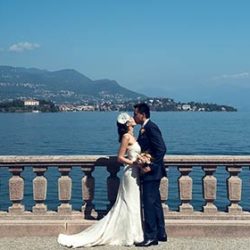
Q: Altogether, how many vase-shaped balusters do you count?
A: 9